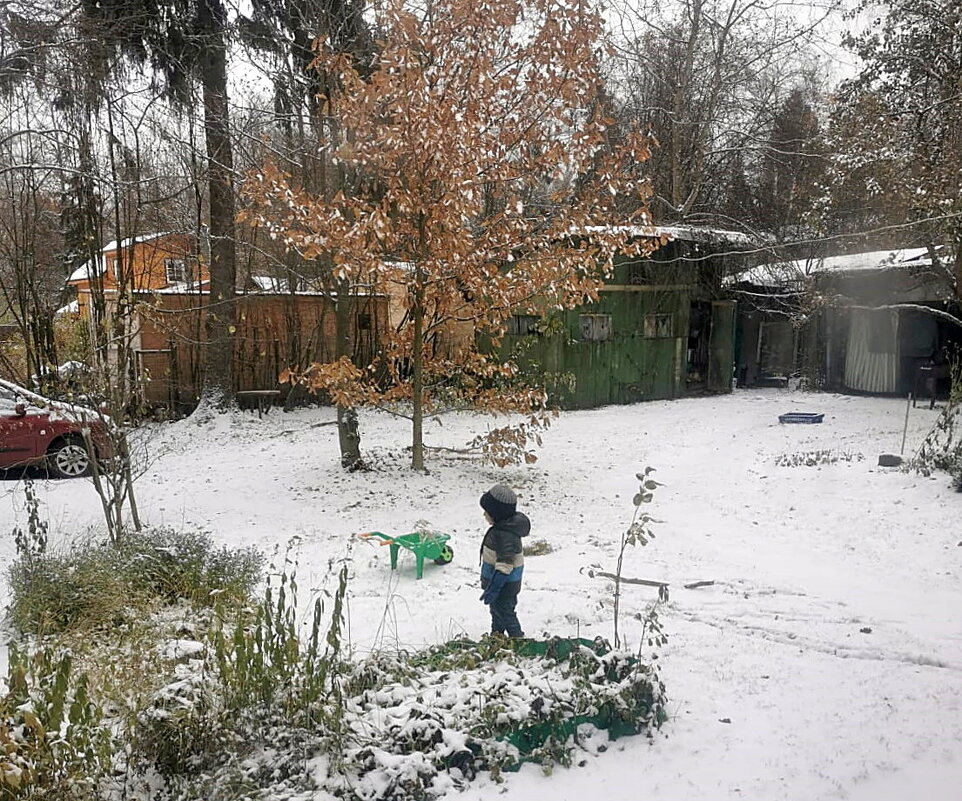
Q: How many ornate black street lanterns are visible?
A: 0